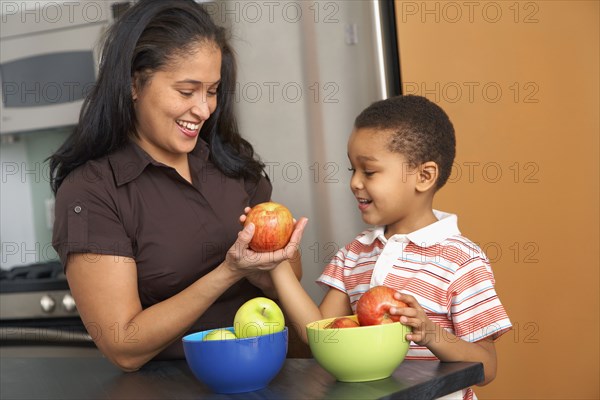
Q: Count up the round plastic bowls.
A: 2